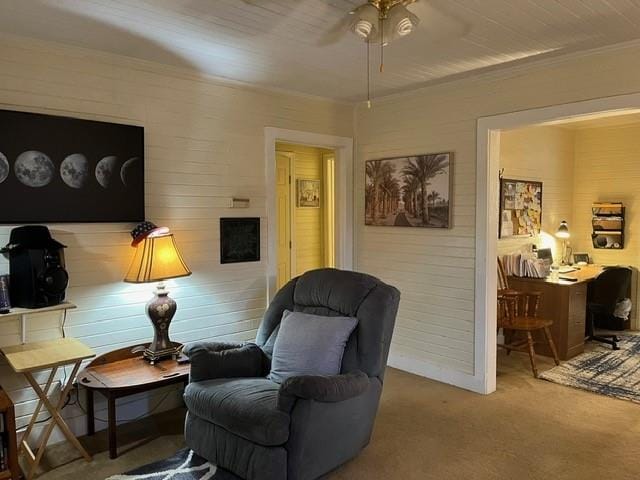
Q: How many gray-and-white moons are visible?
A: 5